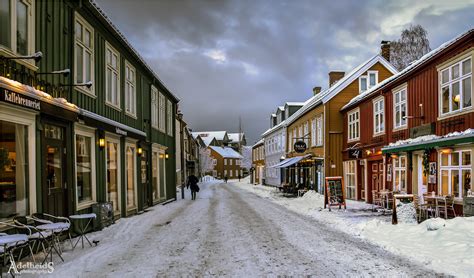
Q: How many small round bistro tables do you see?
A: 3